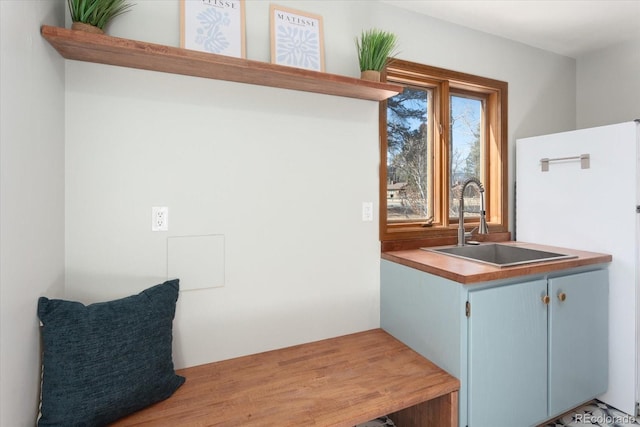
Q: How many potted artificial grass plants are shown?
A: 2